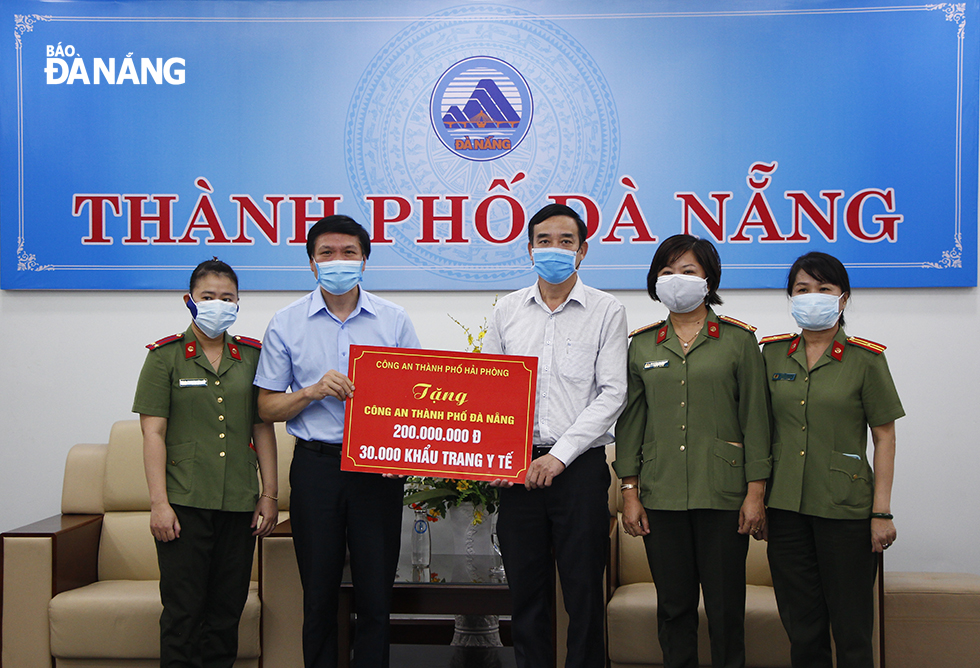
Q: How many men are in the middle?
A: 2